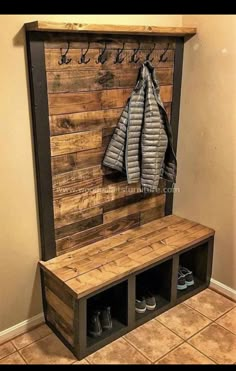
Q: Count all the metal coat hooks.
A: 7